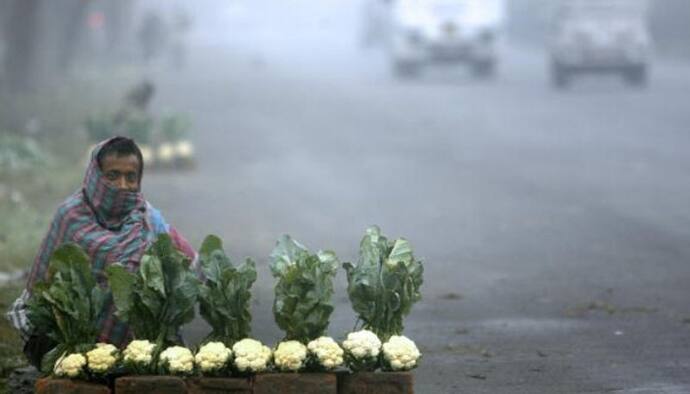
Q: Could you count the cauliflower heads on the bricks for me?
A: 10